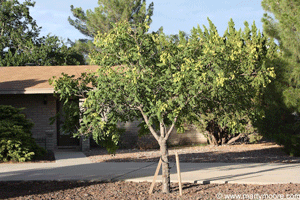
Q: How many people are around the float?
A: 0